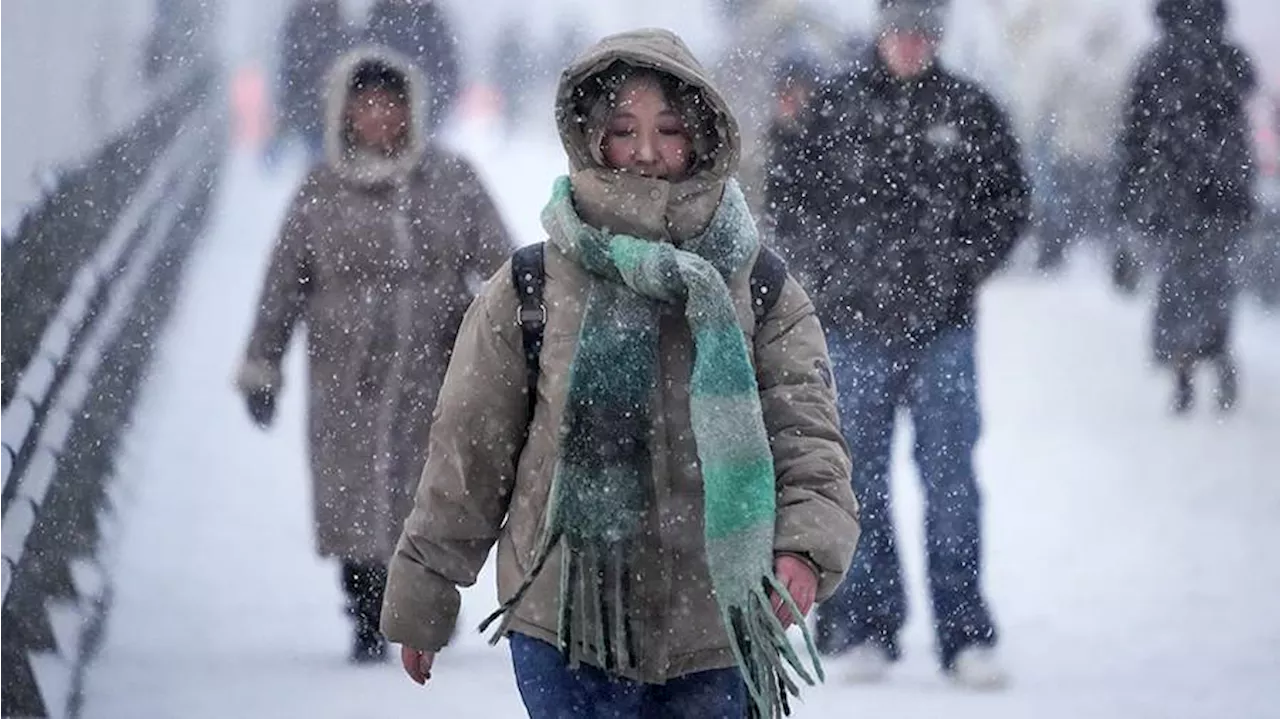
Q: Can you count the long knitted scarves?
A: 1